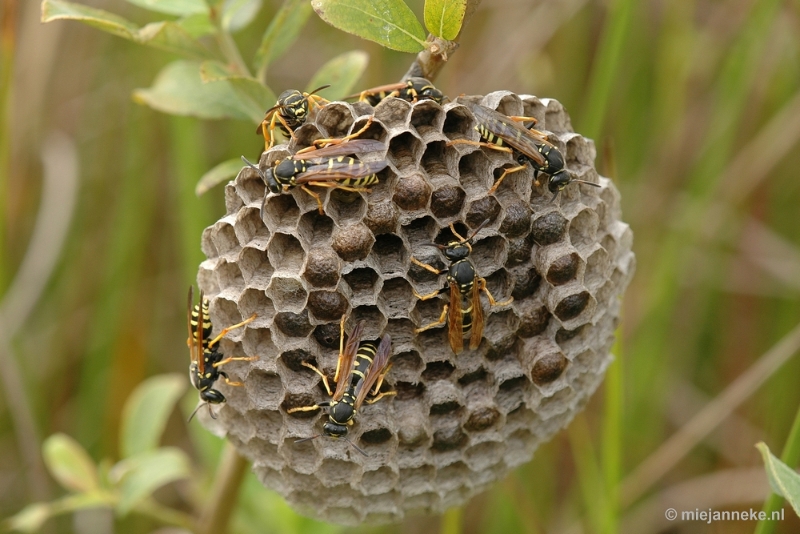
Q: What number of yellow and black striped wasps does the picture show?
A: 7